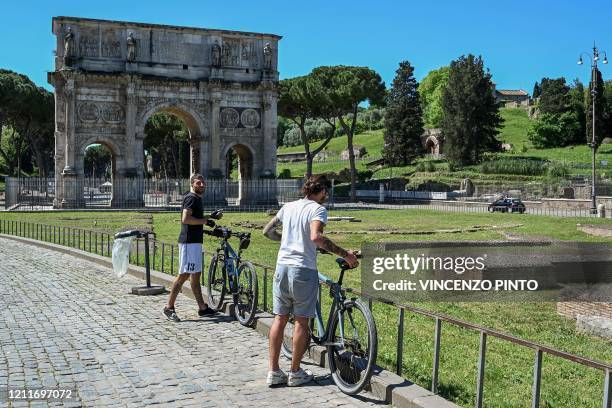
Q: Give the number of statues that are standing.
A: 4